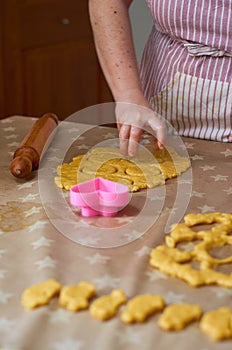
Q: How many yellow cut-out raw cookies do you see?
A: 6